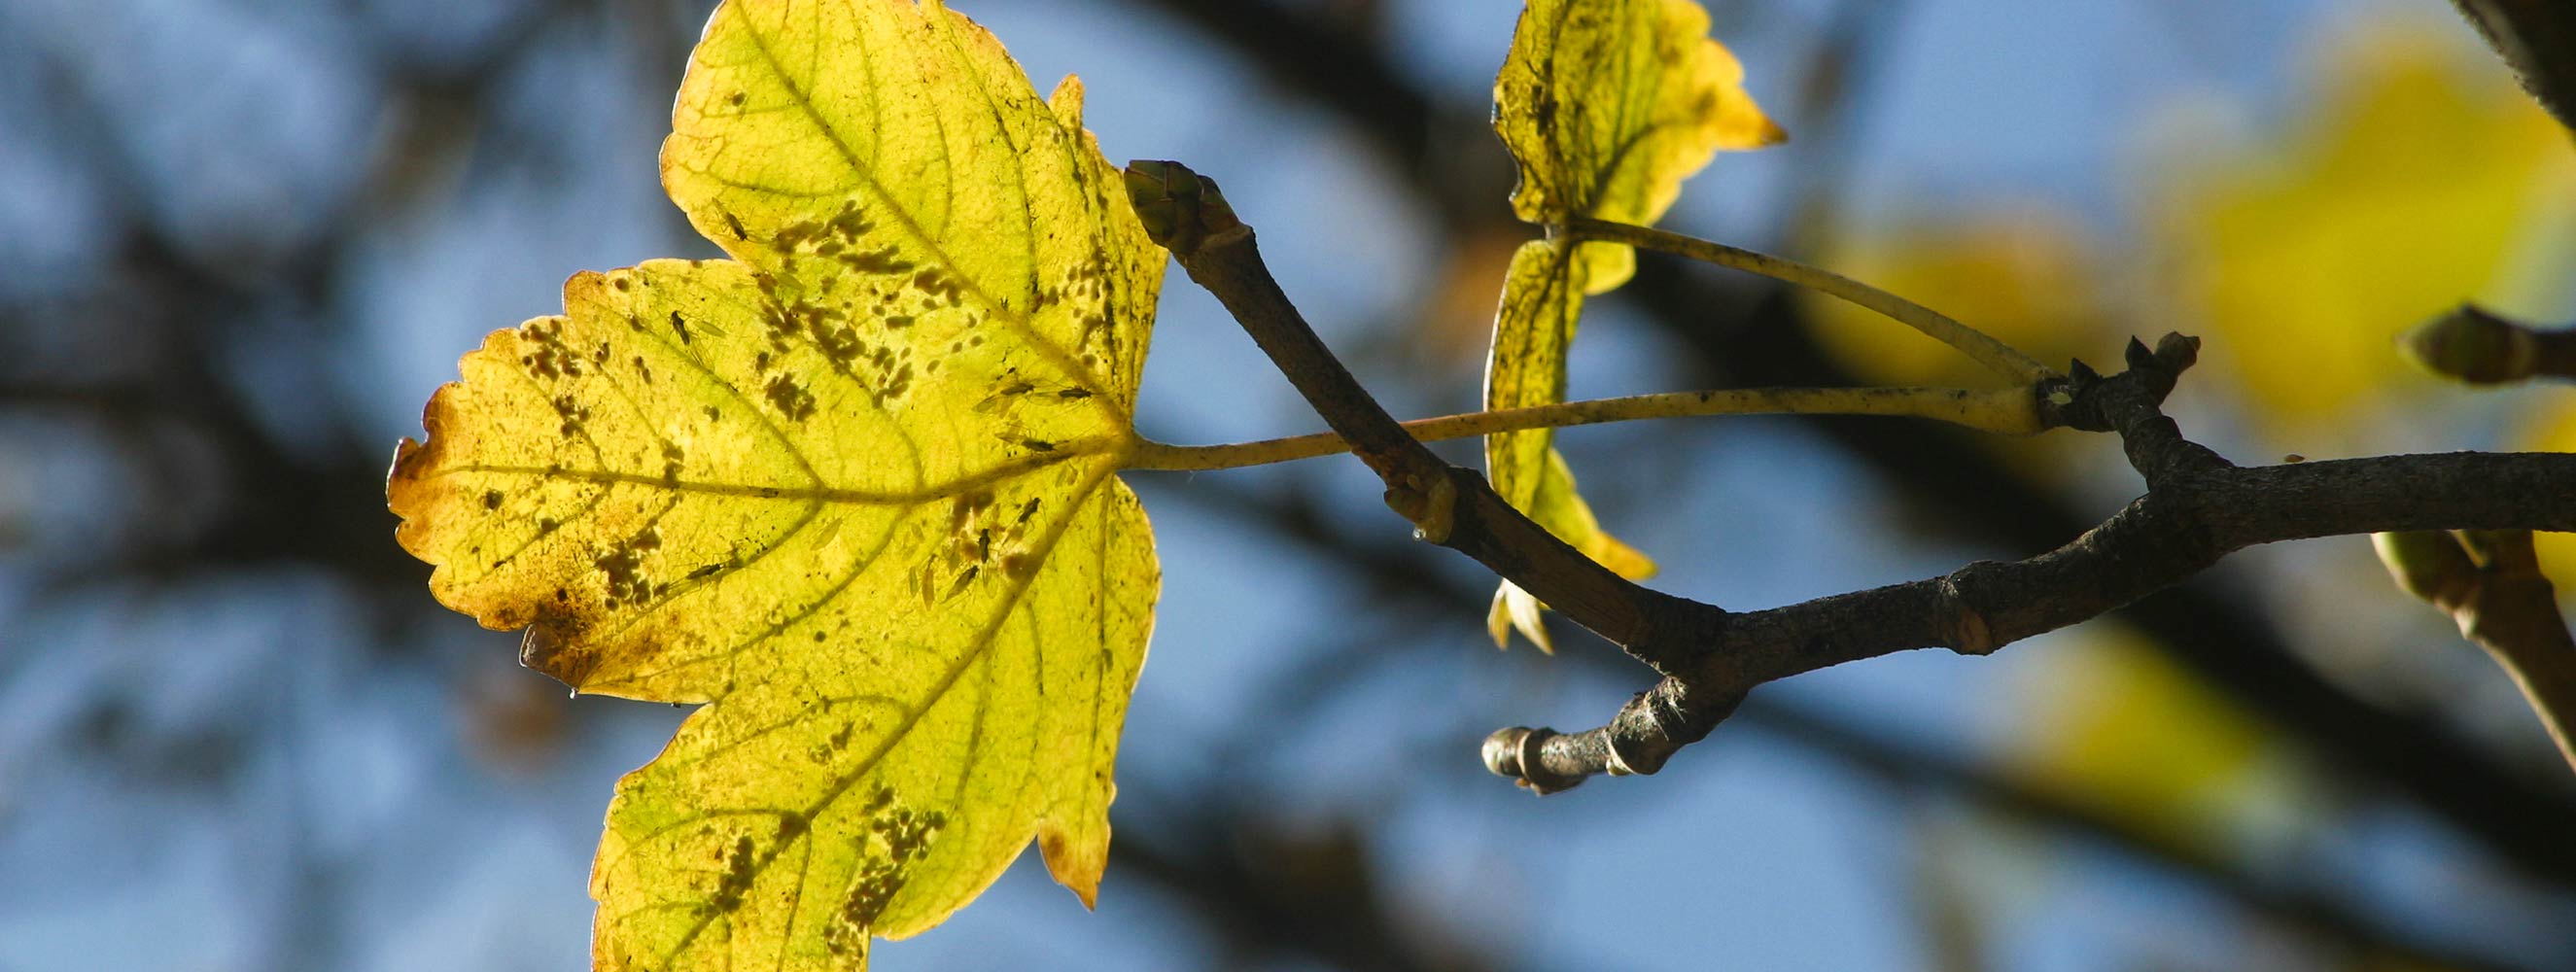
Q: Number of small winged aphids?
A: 9